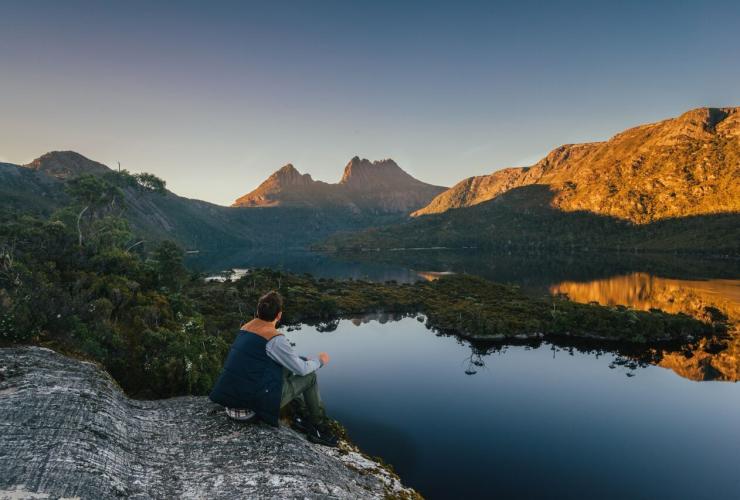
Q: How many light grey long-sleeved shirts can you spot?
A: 1